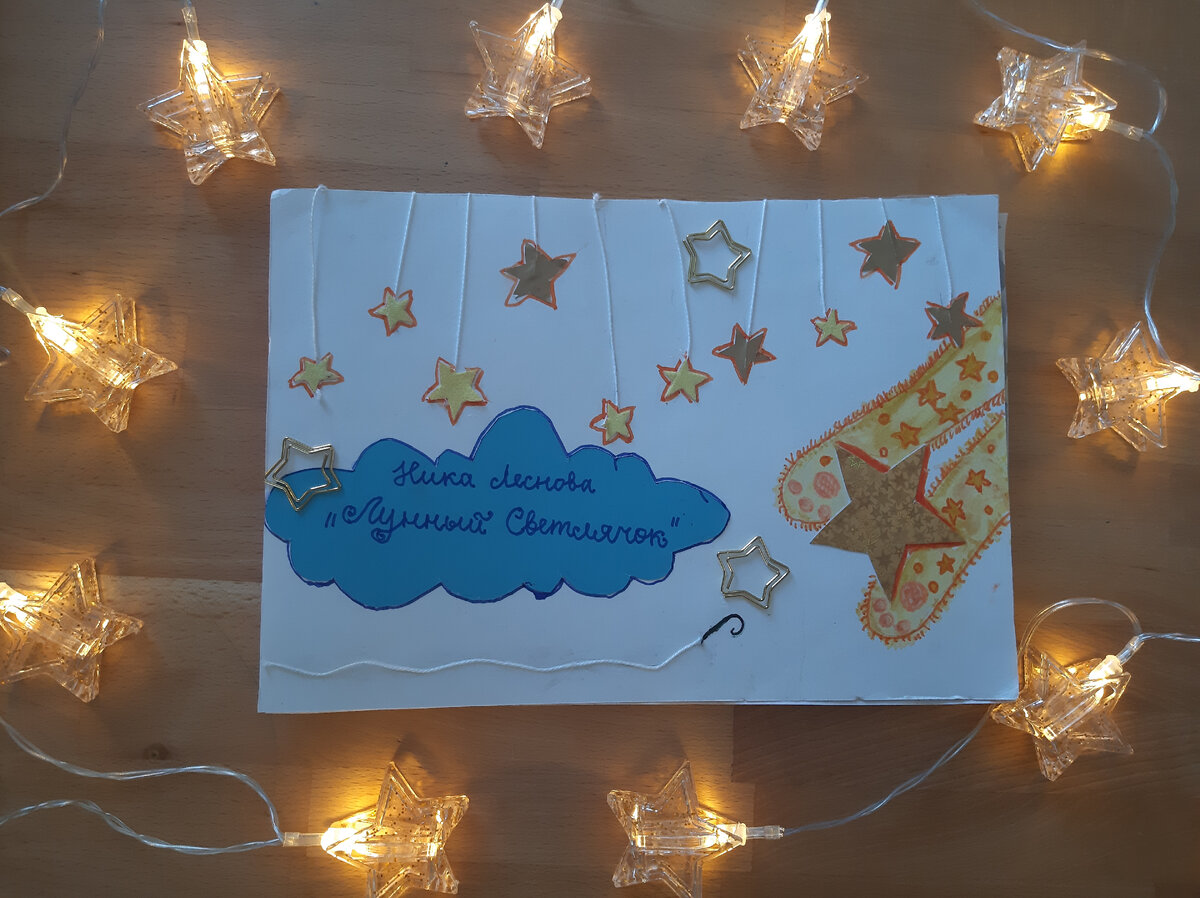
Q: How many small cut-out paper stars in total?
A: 10